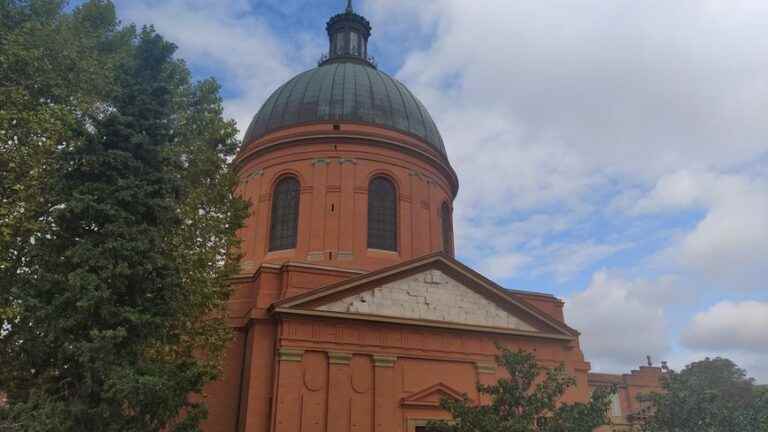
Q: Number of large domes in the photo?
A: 1